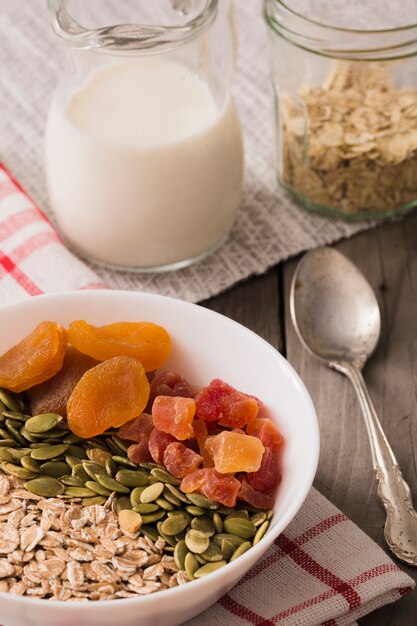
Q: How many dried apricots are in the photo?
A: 4